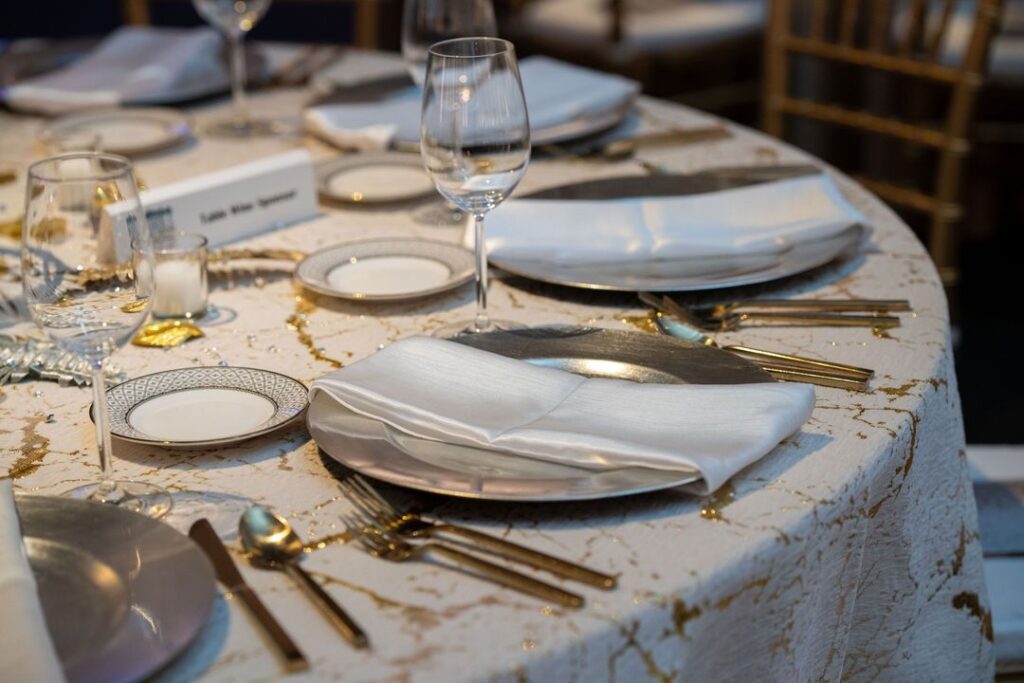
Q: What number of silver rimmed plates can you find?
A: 4